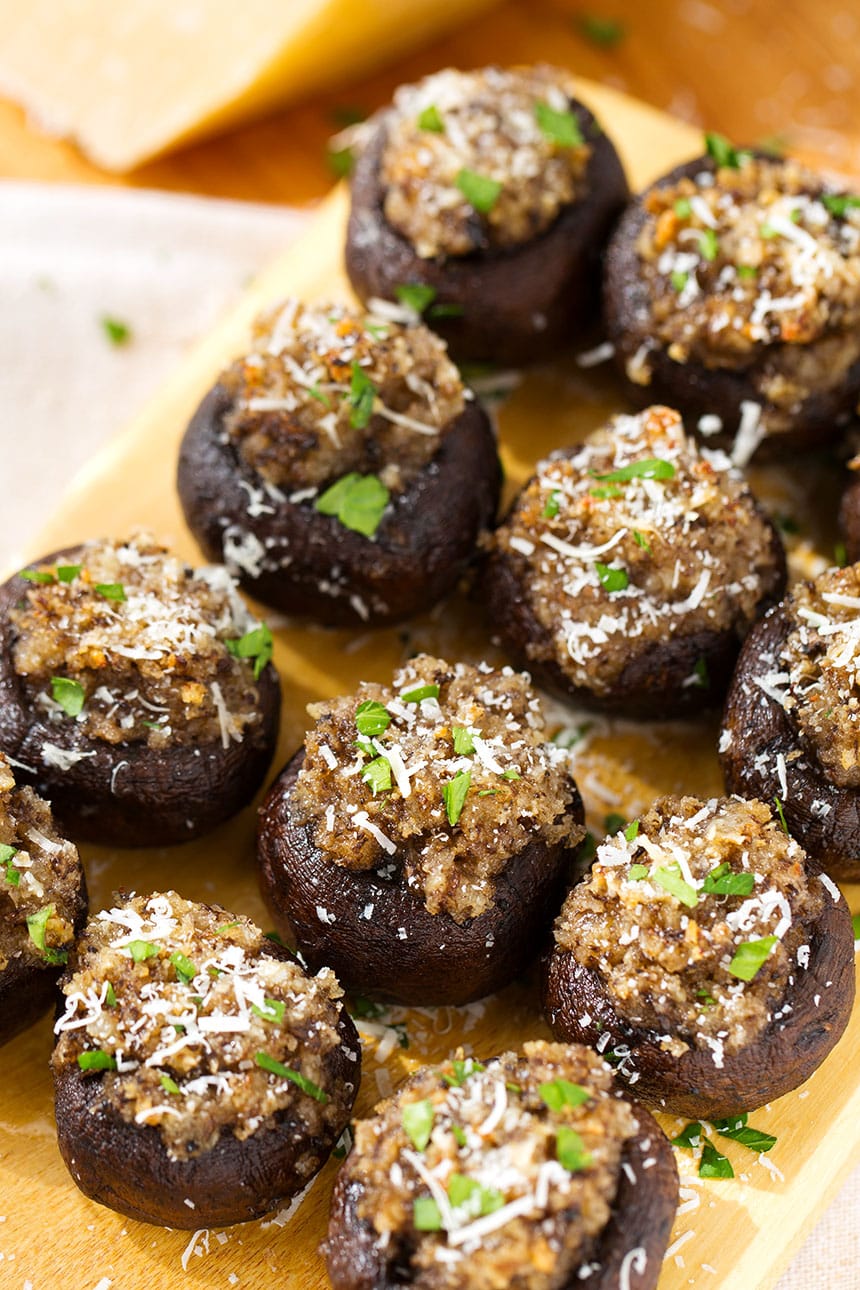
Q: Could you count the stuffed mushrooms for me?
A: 12